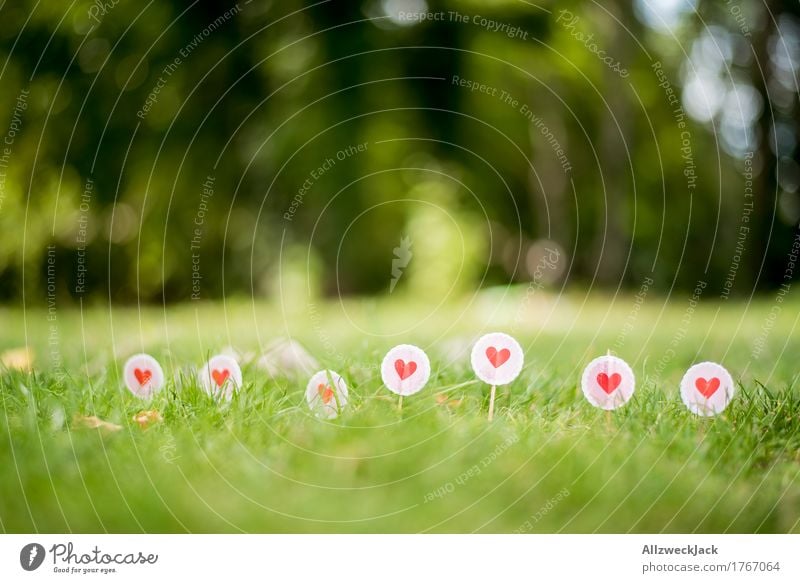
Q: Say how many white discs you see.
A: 7